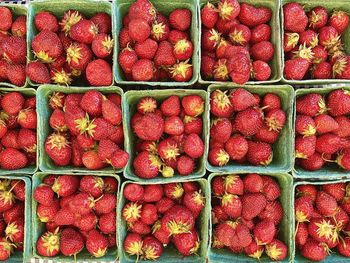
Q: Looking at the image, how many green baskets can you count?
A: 15